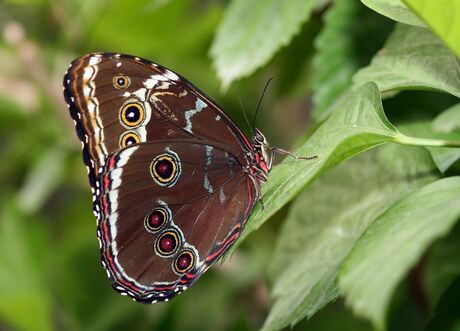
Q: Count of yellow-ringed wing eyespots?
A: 7